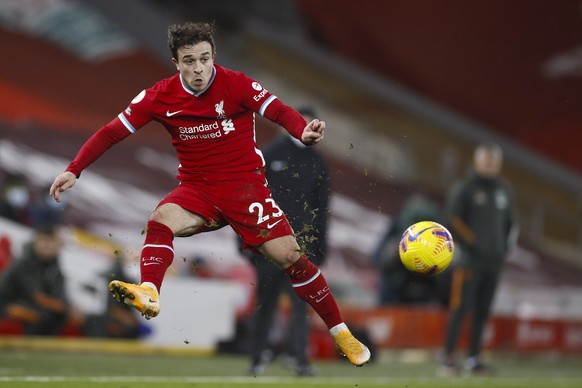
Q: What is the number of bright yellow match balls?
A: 1